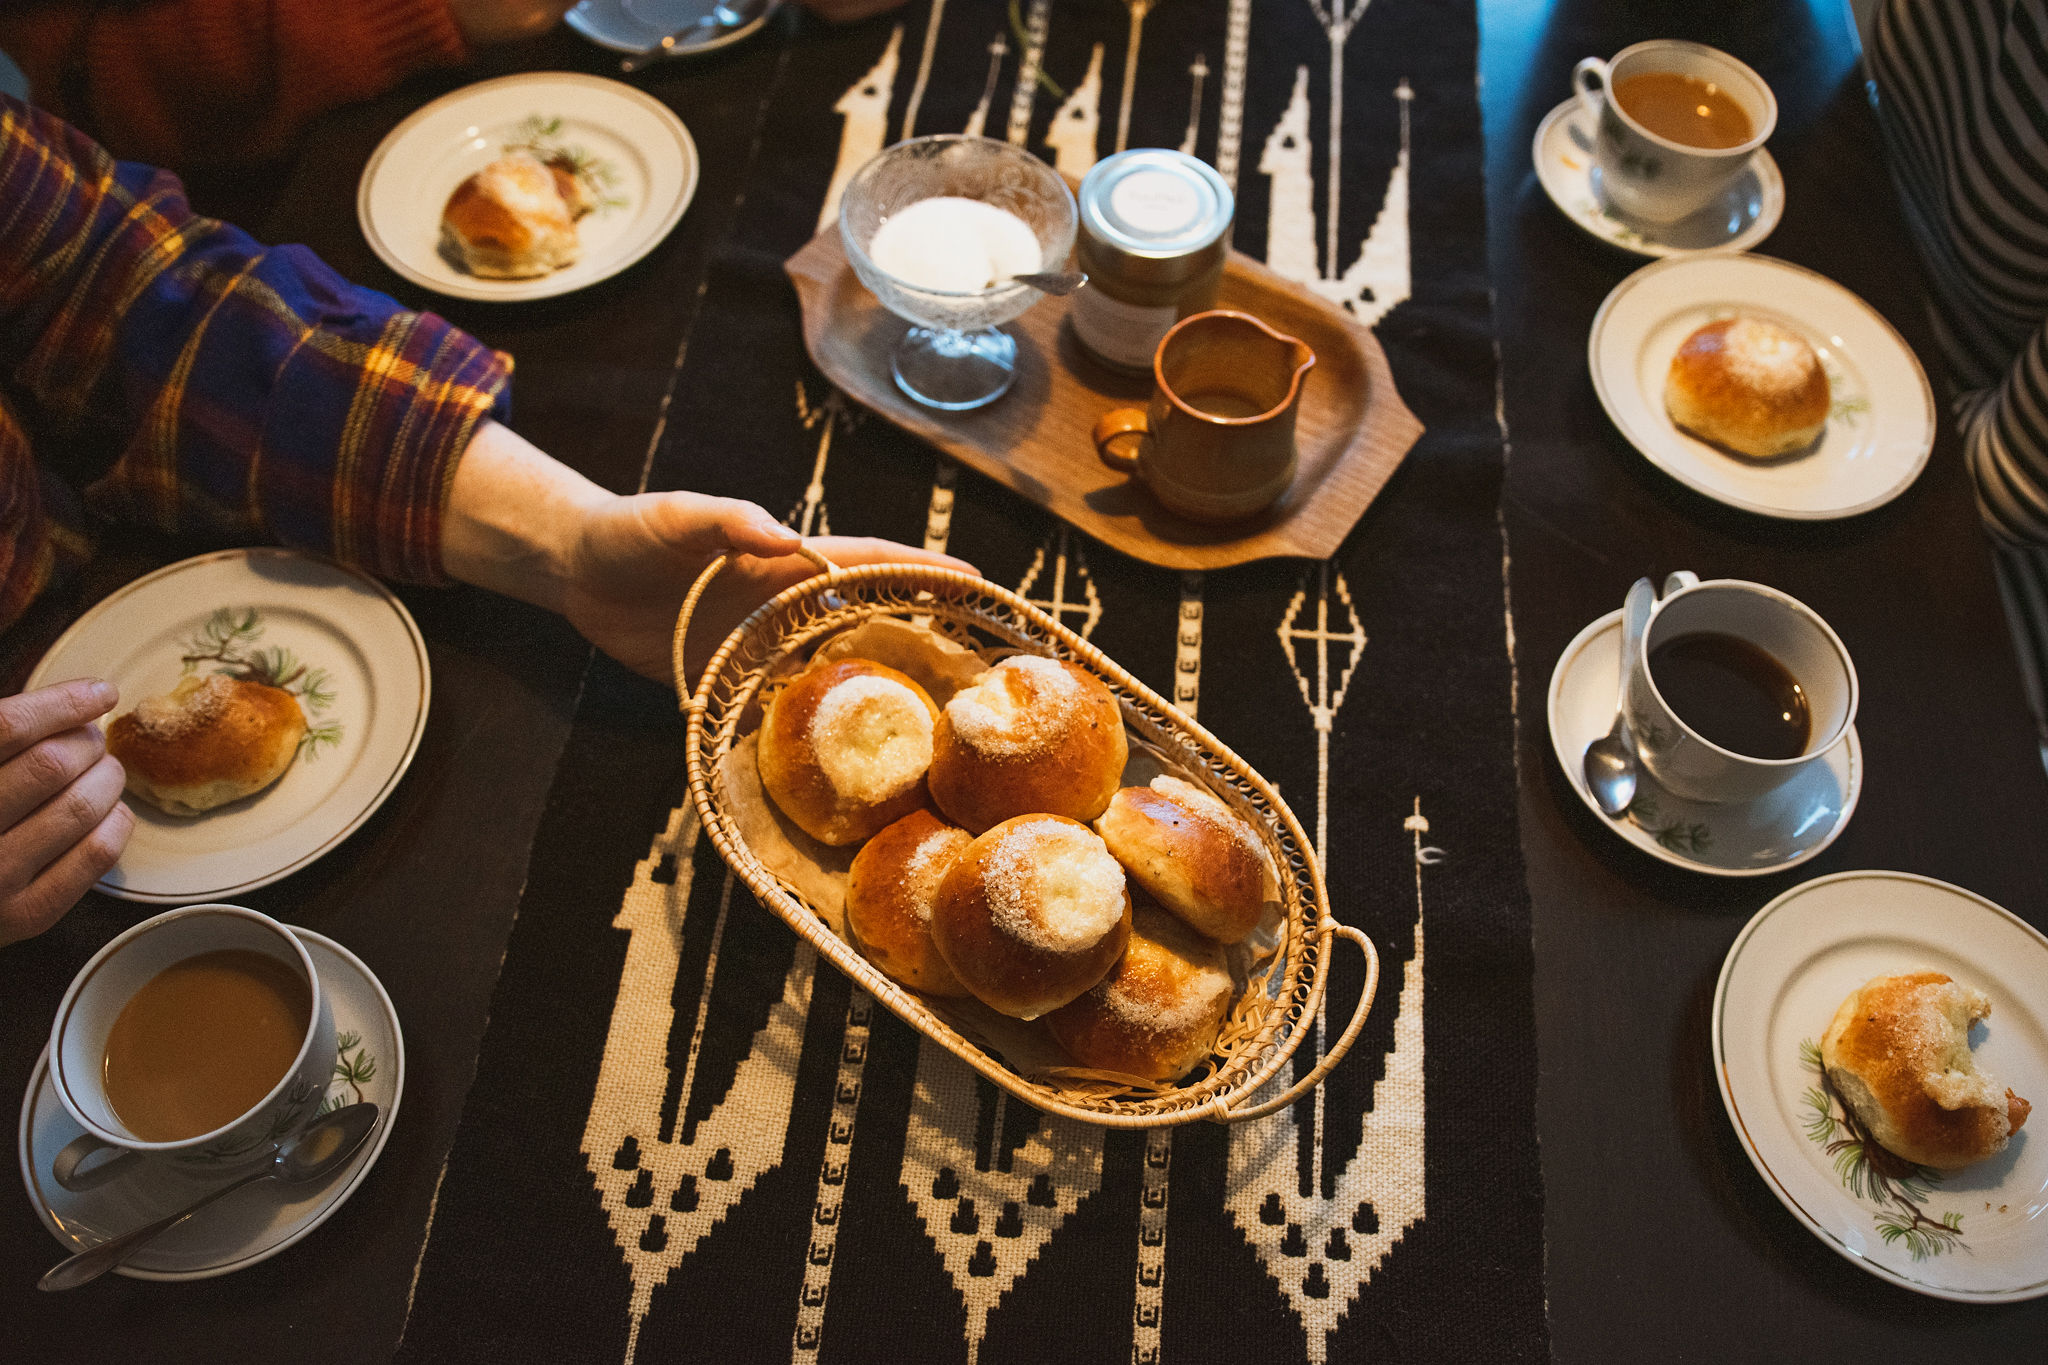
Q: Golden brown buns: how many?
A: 10